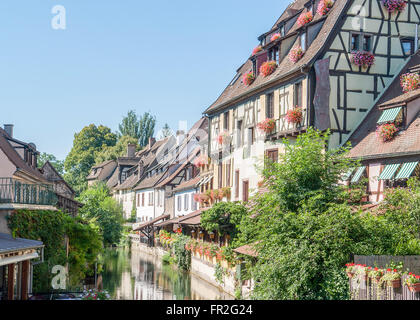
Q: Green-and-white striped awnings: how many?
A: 5